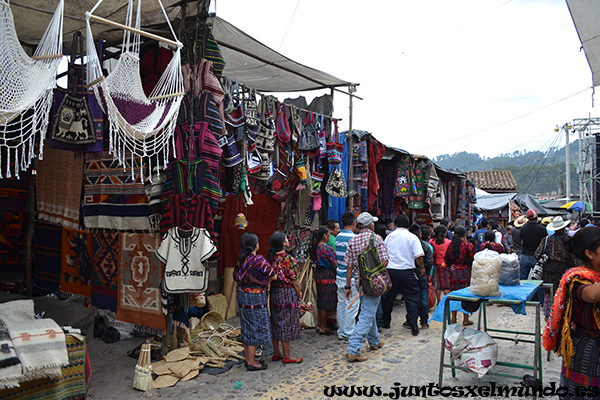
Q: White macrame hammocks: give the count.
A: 2